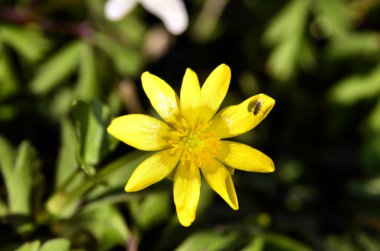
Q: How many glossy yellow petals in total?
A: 9